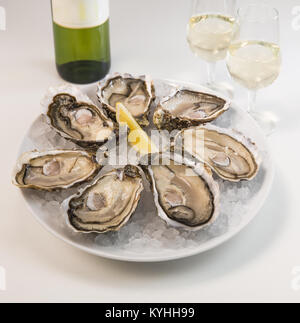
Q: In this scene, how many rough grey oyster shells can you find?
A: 7